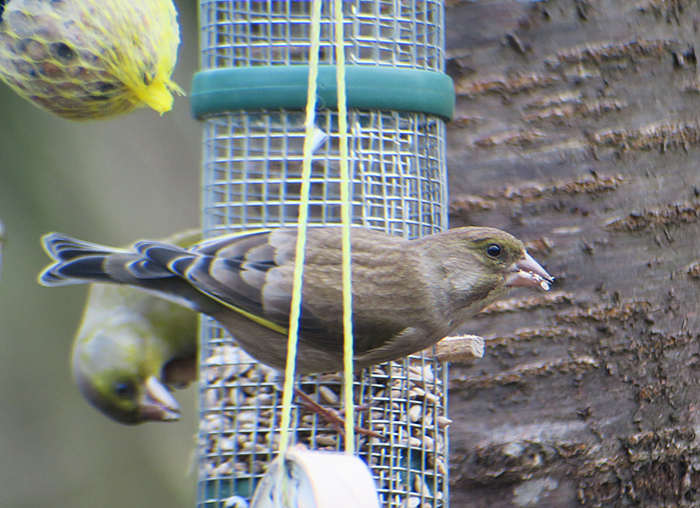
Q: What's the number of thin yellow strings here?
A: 2